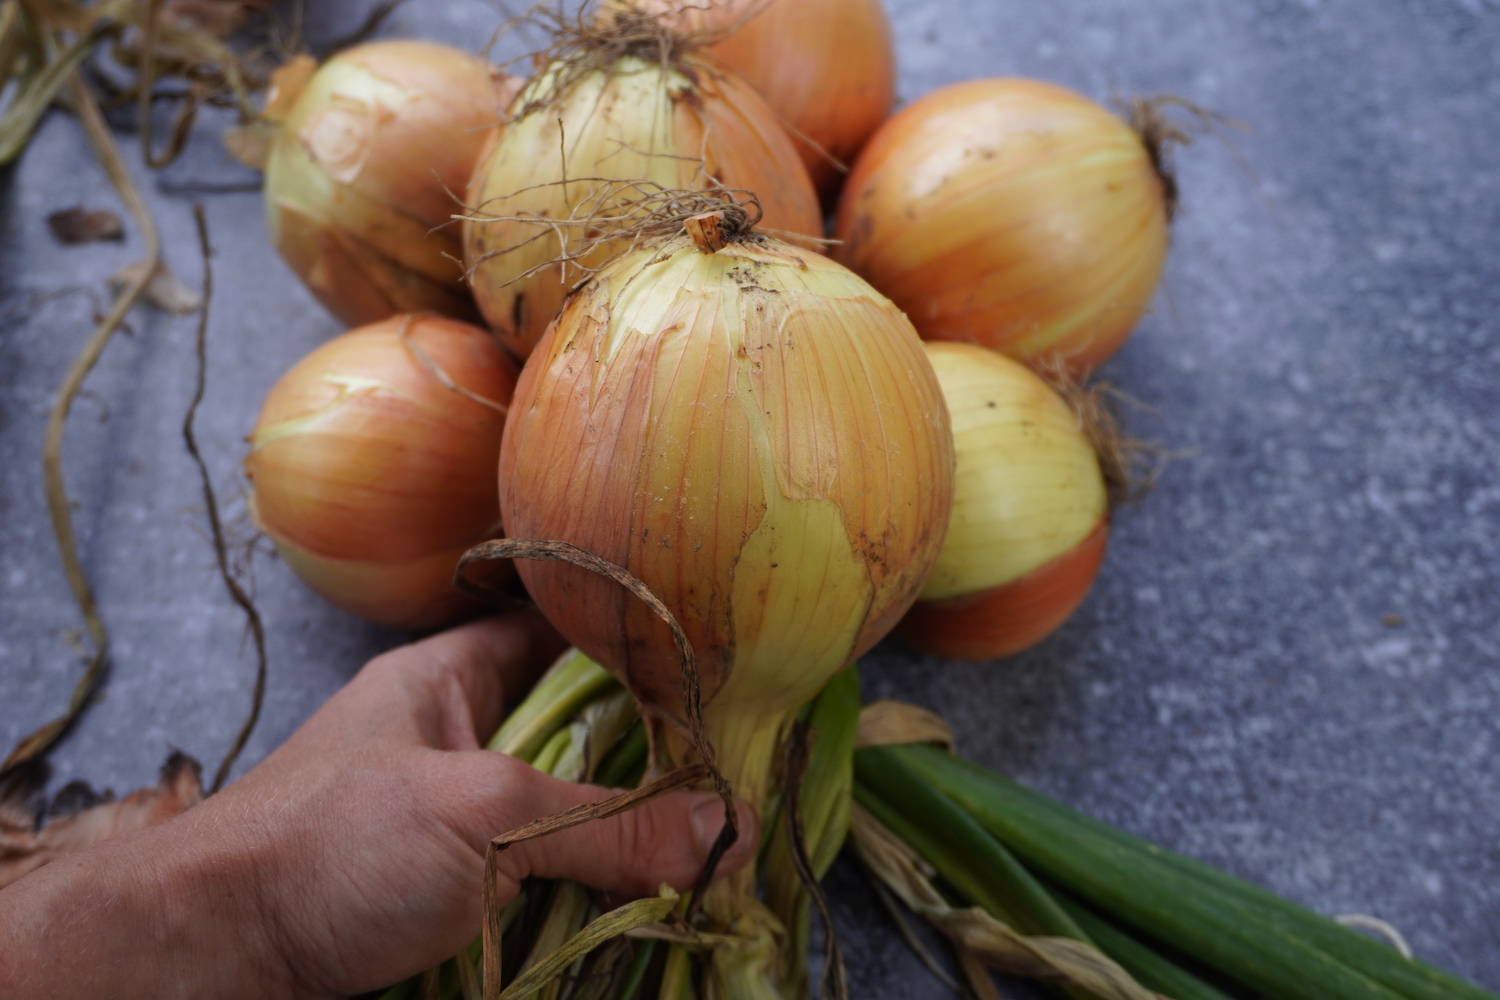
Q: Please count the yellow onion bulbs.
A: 7